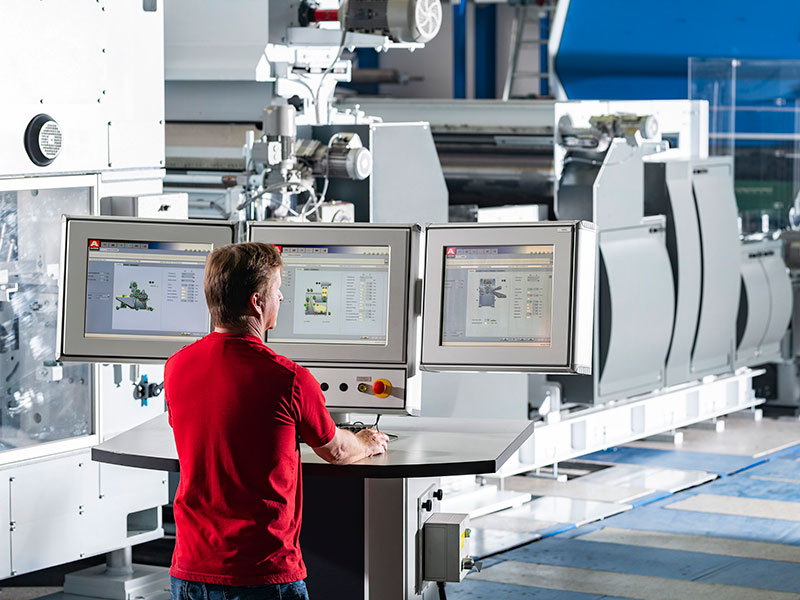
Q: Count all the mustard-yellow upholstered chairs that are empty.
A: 0